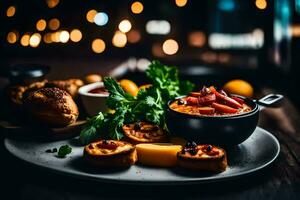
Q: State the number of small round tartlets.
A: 3